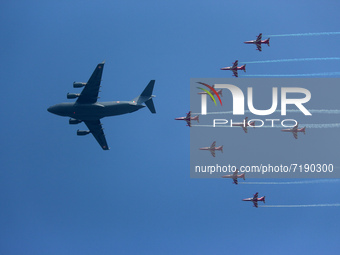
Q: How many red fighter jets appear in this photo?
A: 9